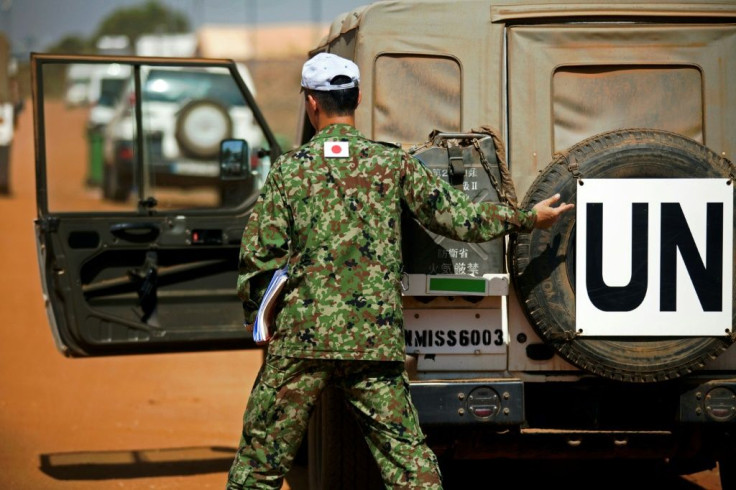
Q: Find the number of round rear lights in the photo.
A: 2